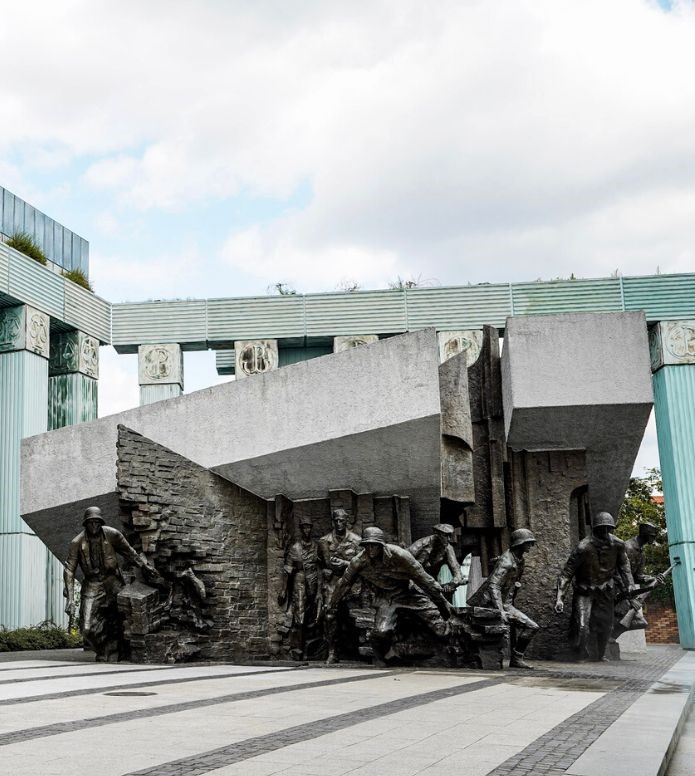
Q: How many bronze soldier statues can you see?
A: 8